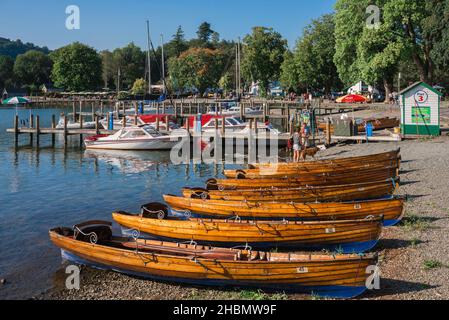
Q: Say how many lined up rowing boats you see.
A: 7